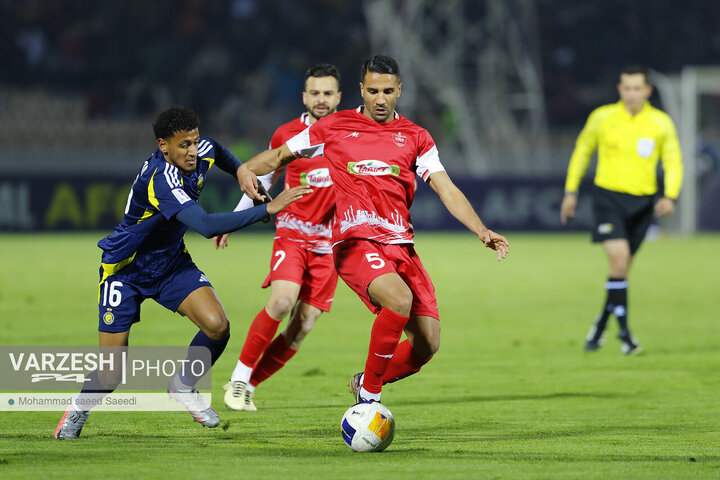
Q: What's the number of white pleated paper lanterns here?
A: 0